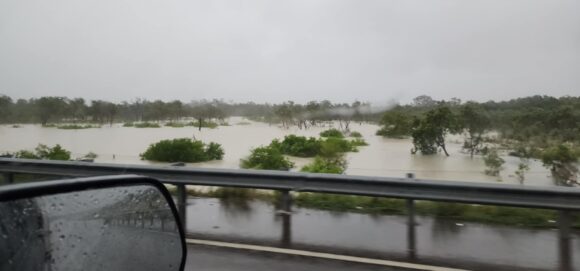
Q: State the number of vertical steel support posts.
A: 5